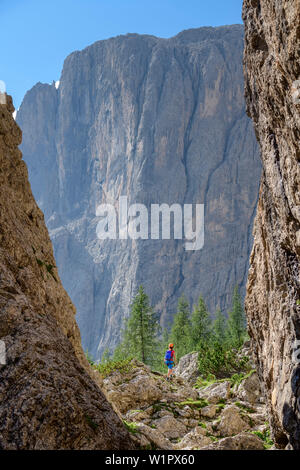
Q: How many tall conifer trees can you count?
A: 5